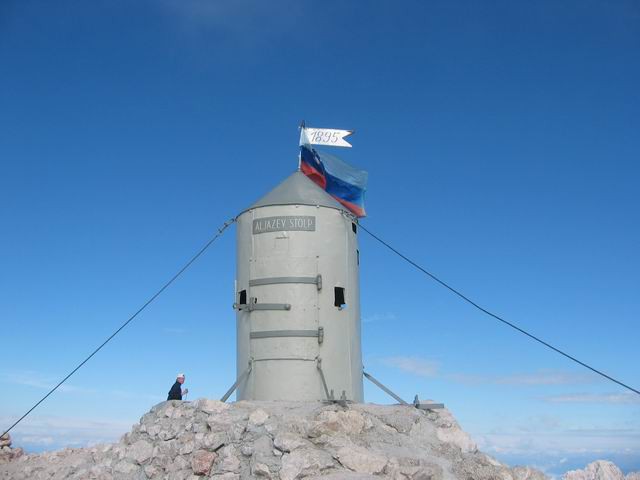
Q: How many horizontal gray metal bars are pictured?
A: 3